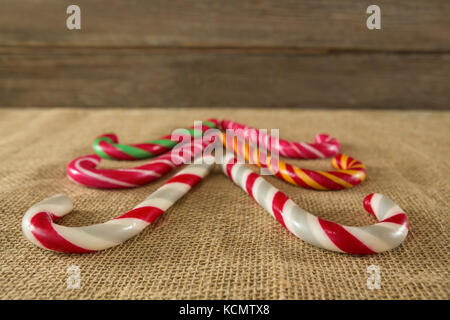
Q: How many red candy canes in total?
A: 2